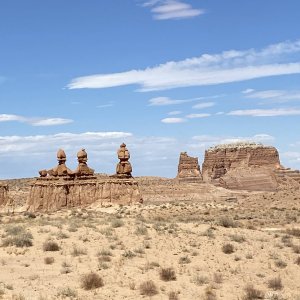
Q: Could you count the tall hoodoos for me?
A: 3